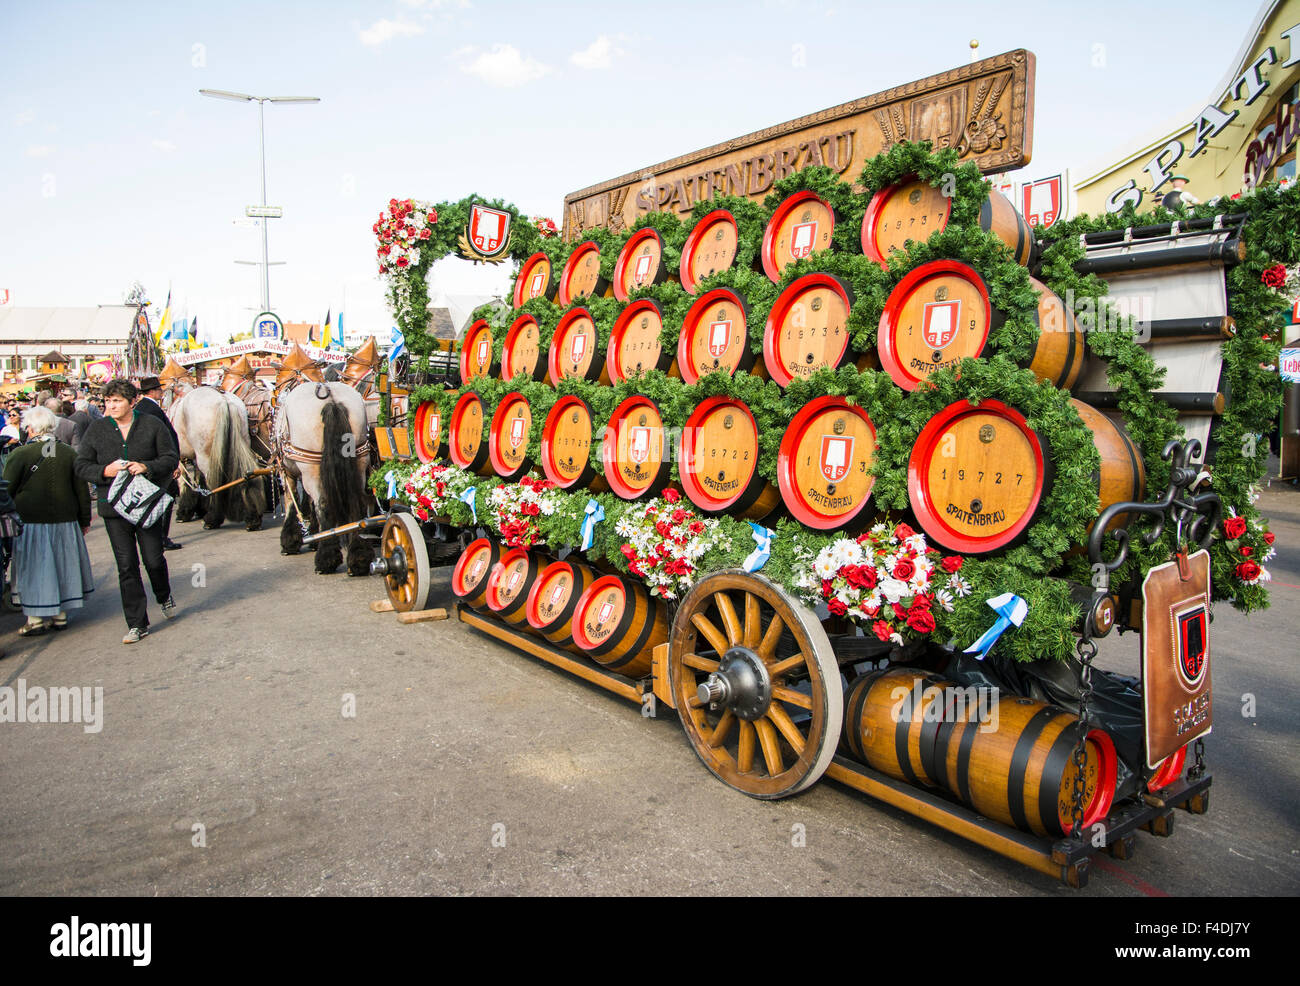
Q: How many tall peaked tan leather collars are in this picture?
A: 4